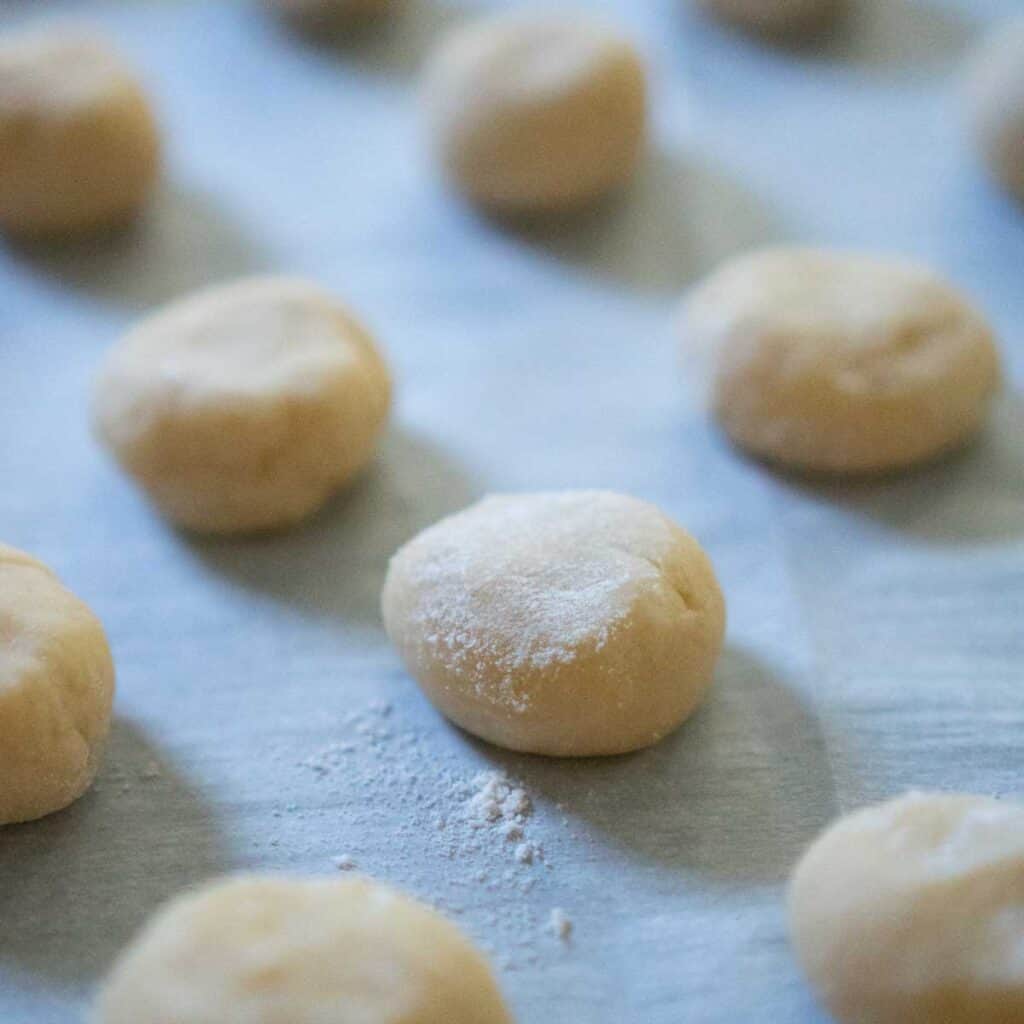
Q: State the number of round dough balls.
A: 11